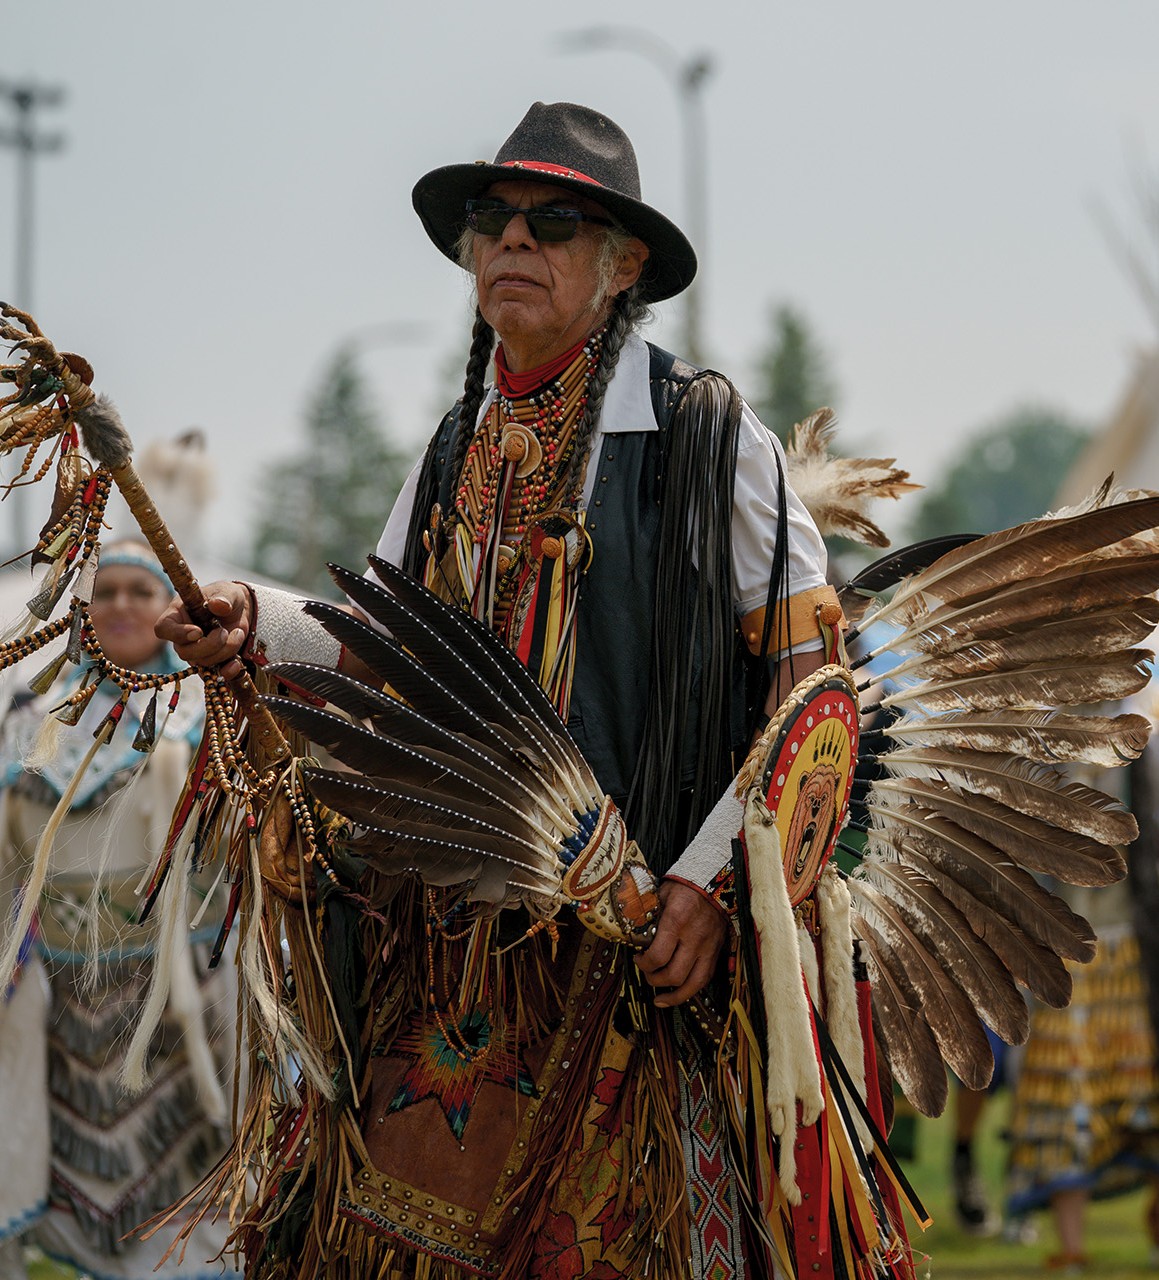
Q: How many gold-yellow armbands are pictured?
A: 1